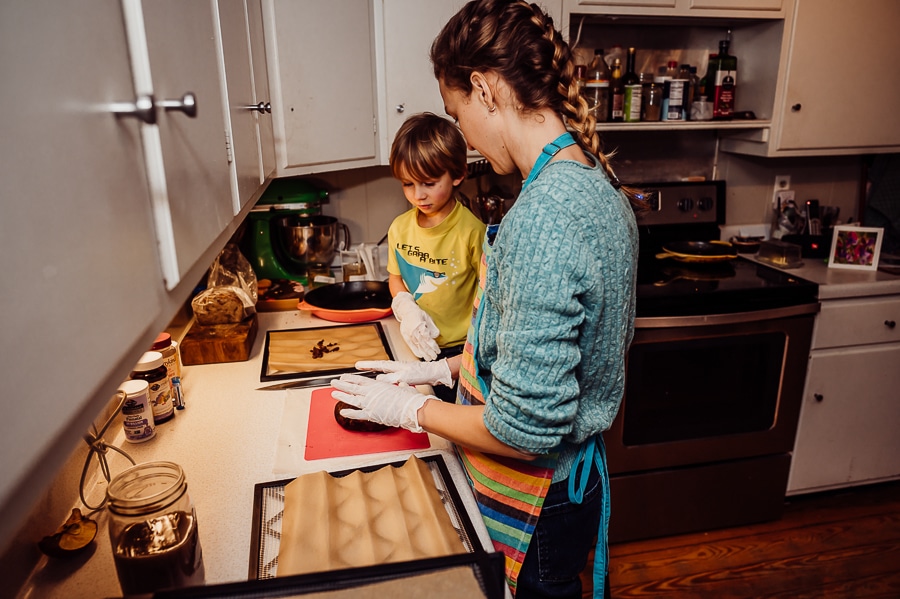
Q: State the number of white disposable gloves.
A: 3